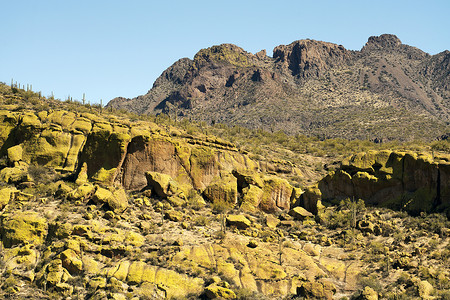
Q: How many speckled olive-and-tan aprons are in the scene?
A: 0